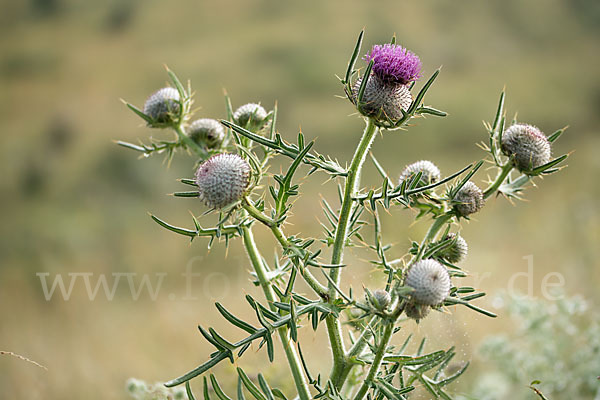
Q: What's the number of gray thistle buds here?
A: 11